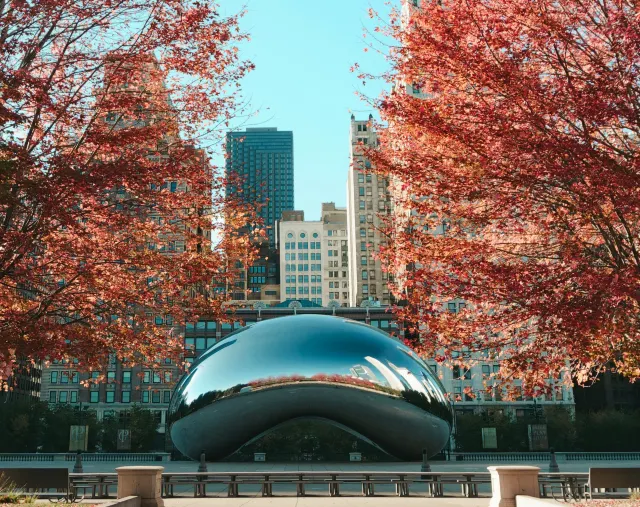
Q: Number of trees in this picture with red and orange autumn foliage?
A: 2